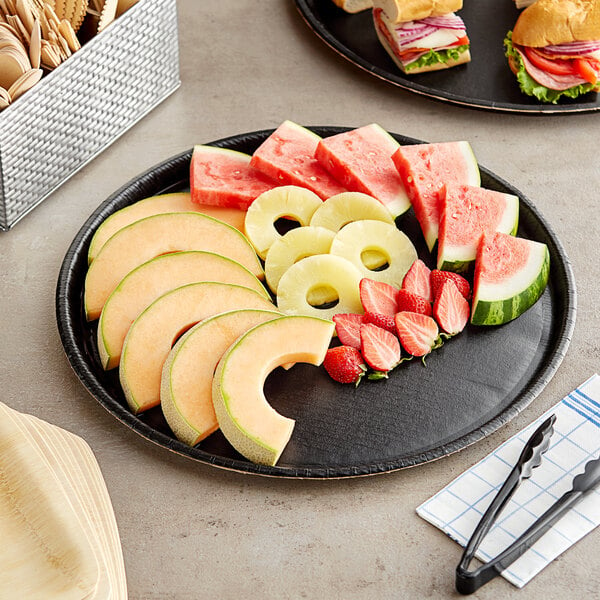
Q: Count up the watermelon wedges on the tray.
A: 6